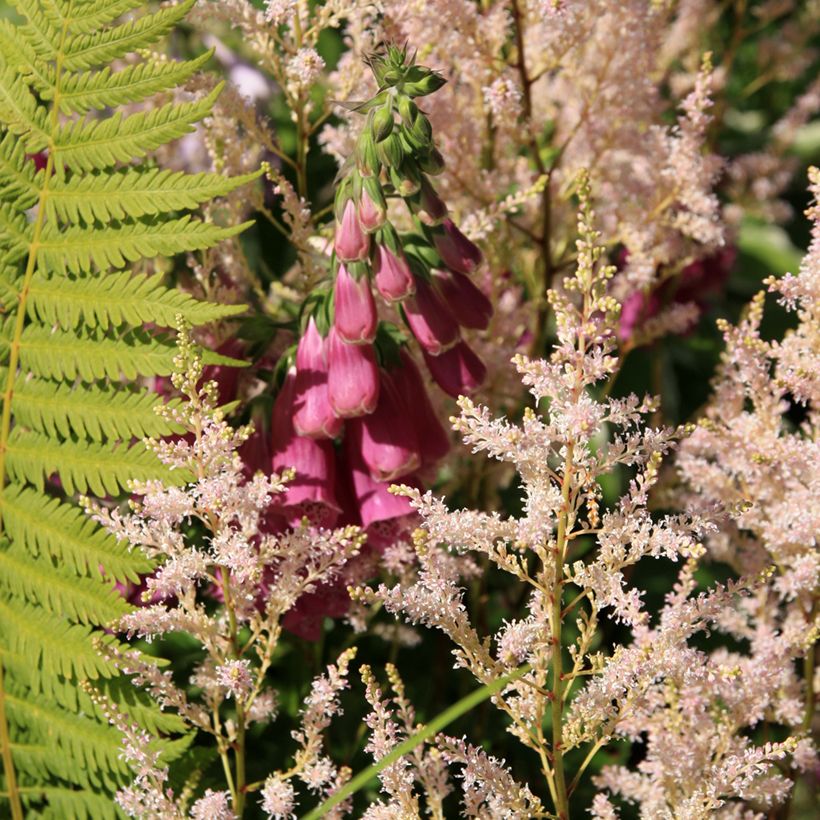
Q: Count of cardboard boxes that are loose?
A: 0